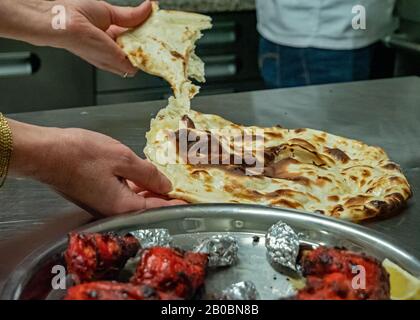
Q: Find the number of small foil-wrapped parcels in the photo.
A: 4